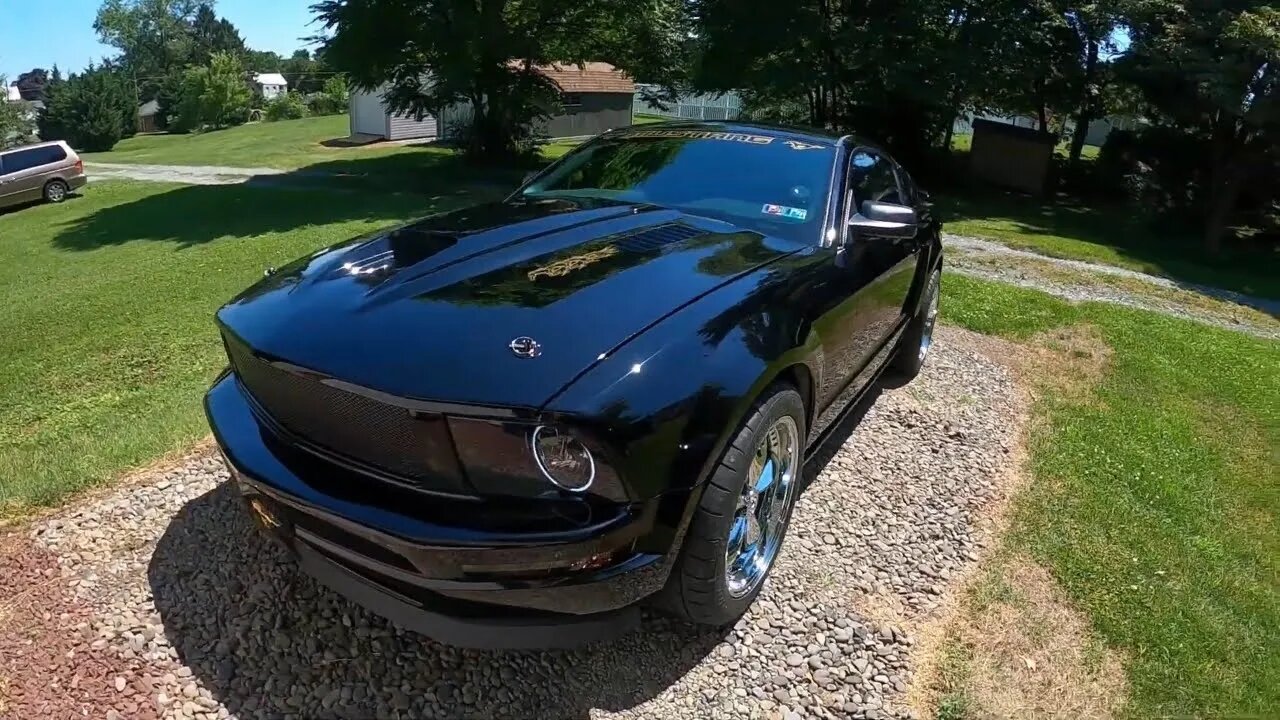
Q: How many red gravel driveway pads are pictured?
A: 1